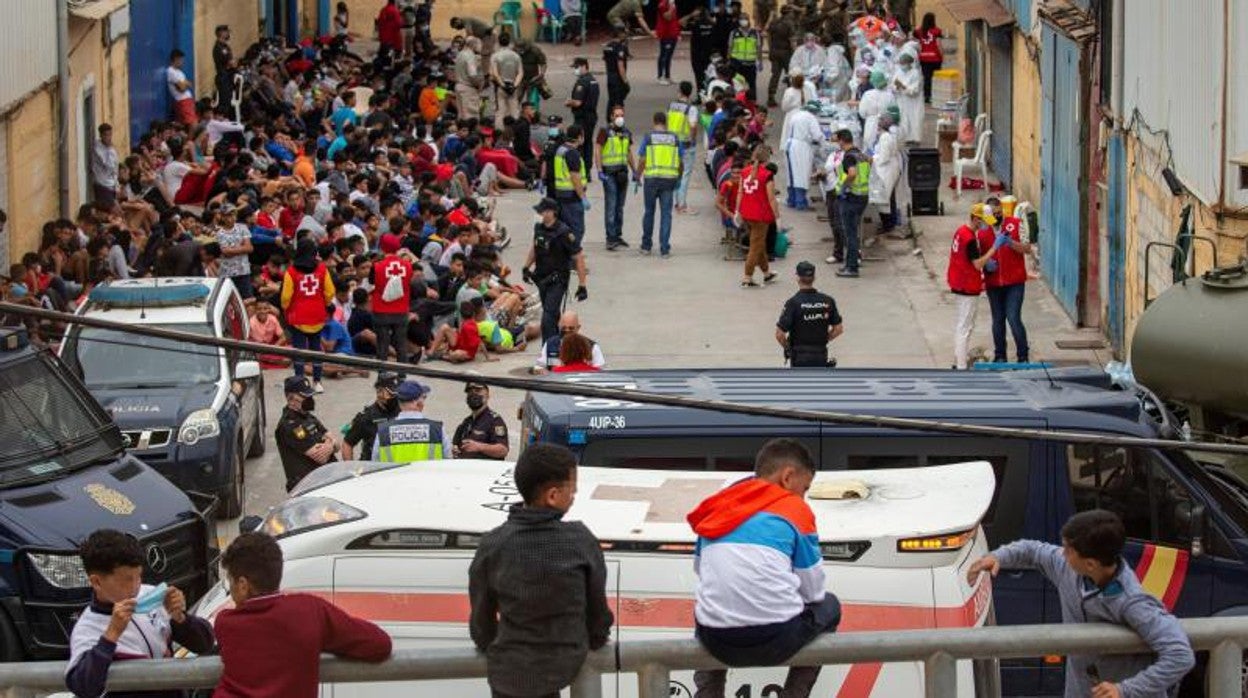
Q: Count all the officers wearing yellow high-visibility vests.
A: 7